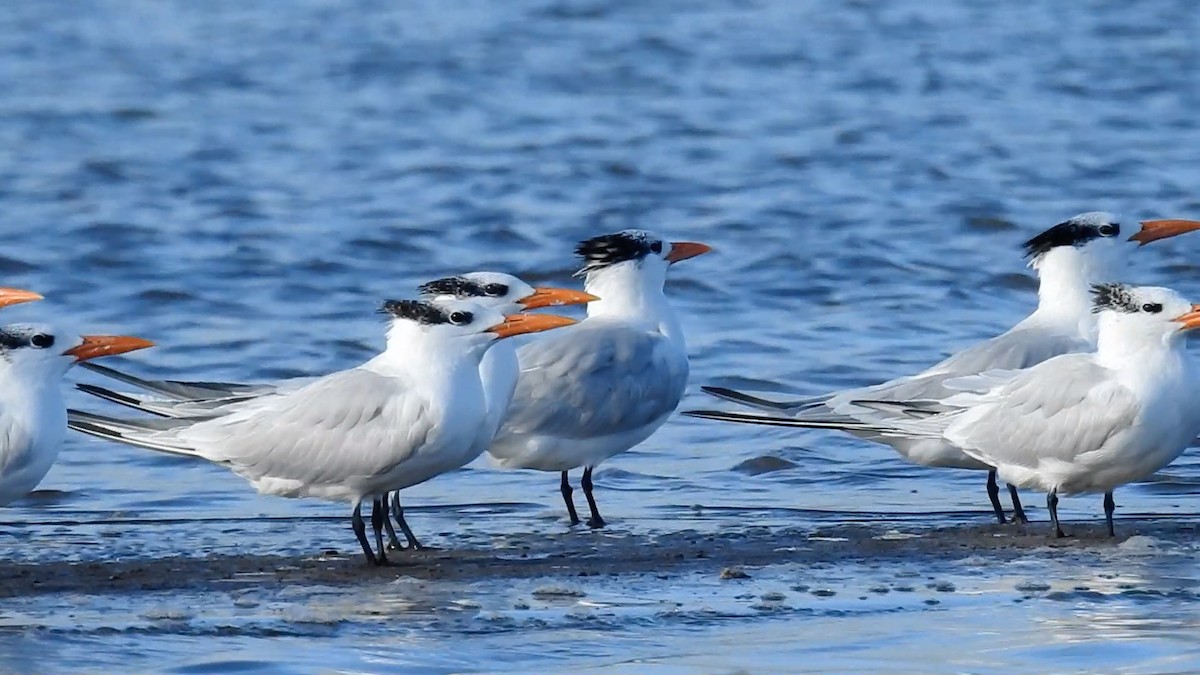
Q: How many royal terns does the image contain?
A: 7